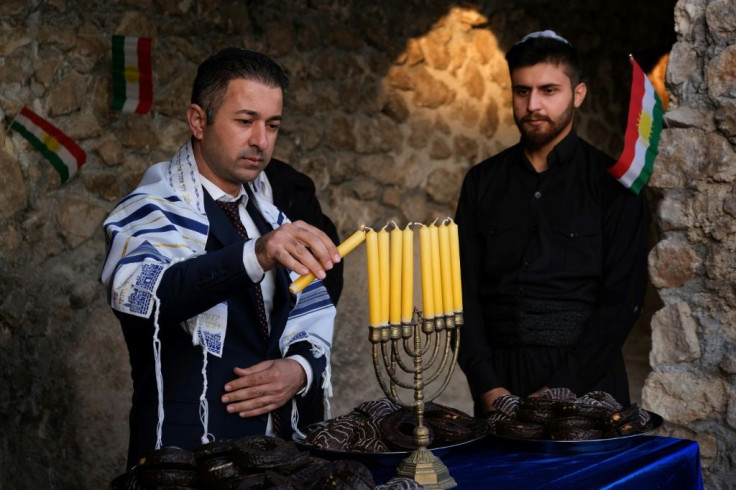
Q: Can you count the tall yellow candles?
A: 9